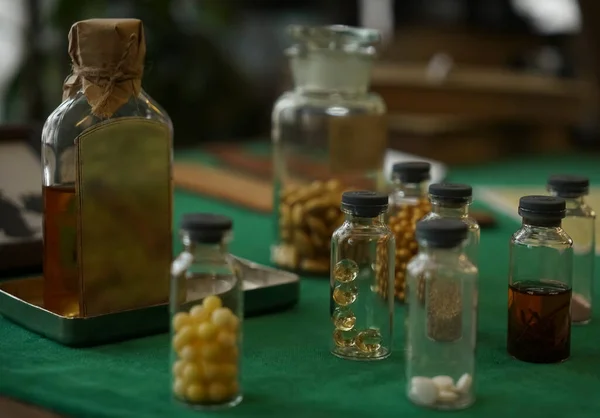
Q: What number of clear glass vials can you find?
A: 7